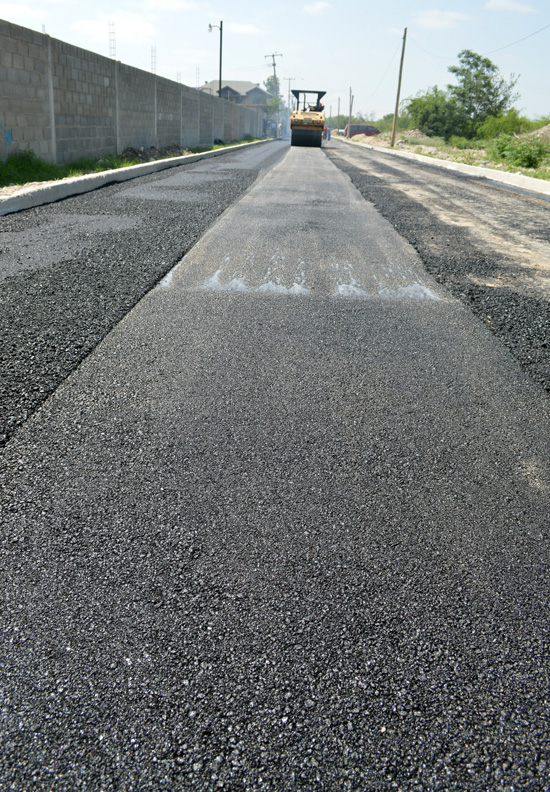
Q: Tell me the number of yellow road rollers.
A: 1